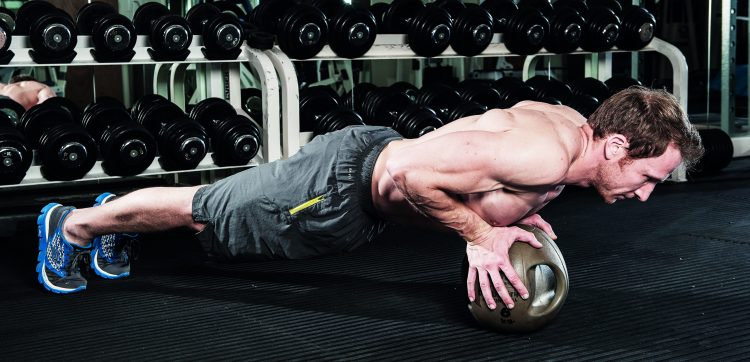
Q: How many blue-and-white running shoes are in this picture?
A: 2